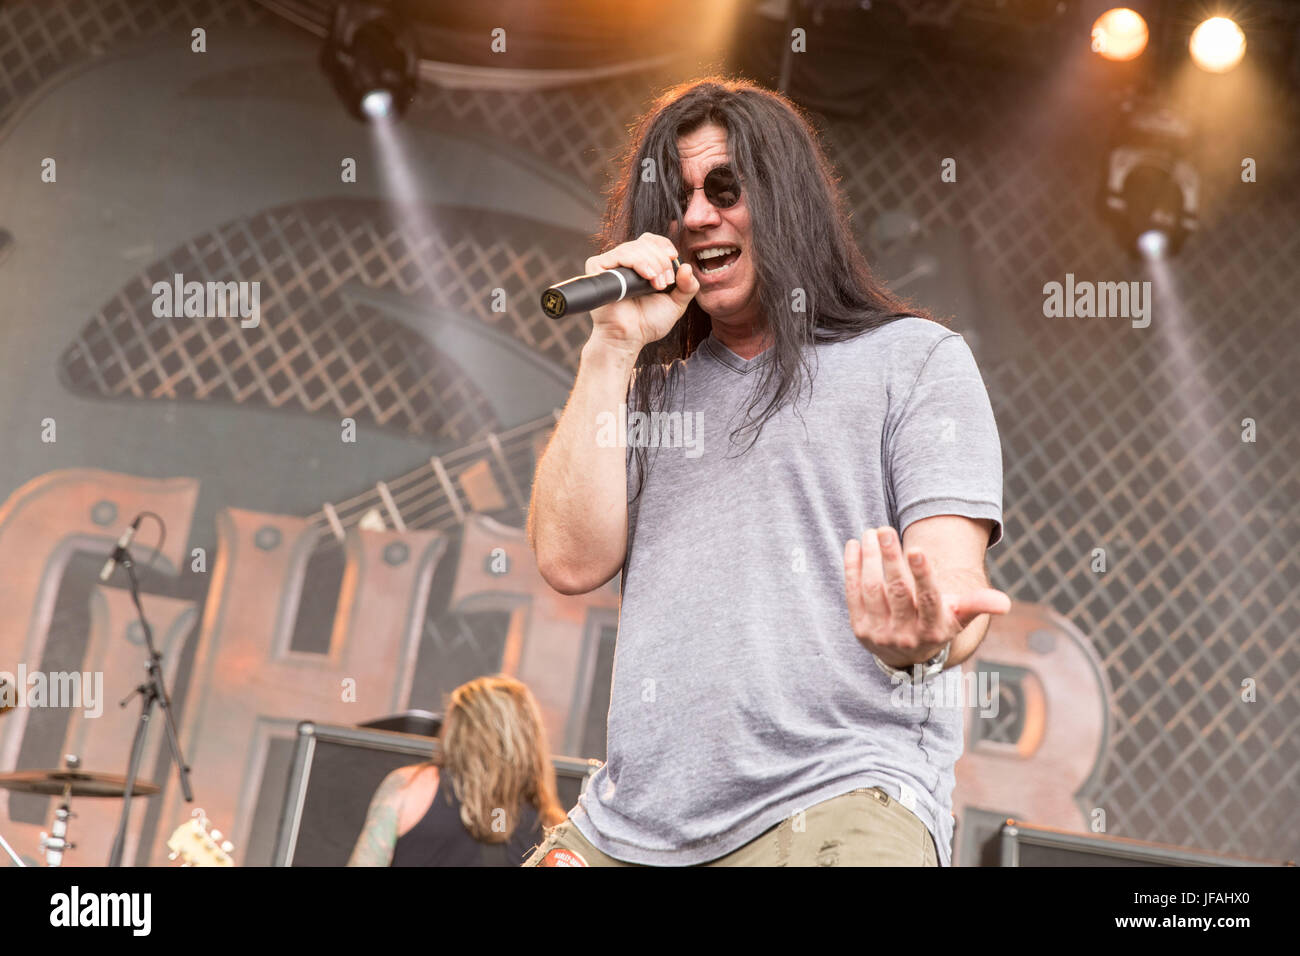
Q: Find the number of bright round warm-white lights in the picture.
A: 2